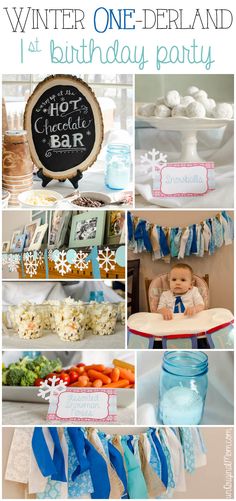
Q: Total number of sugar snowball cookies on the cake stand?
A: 11